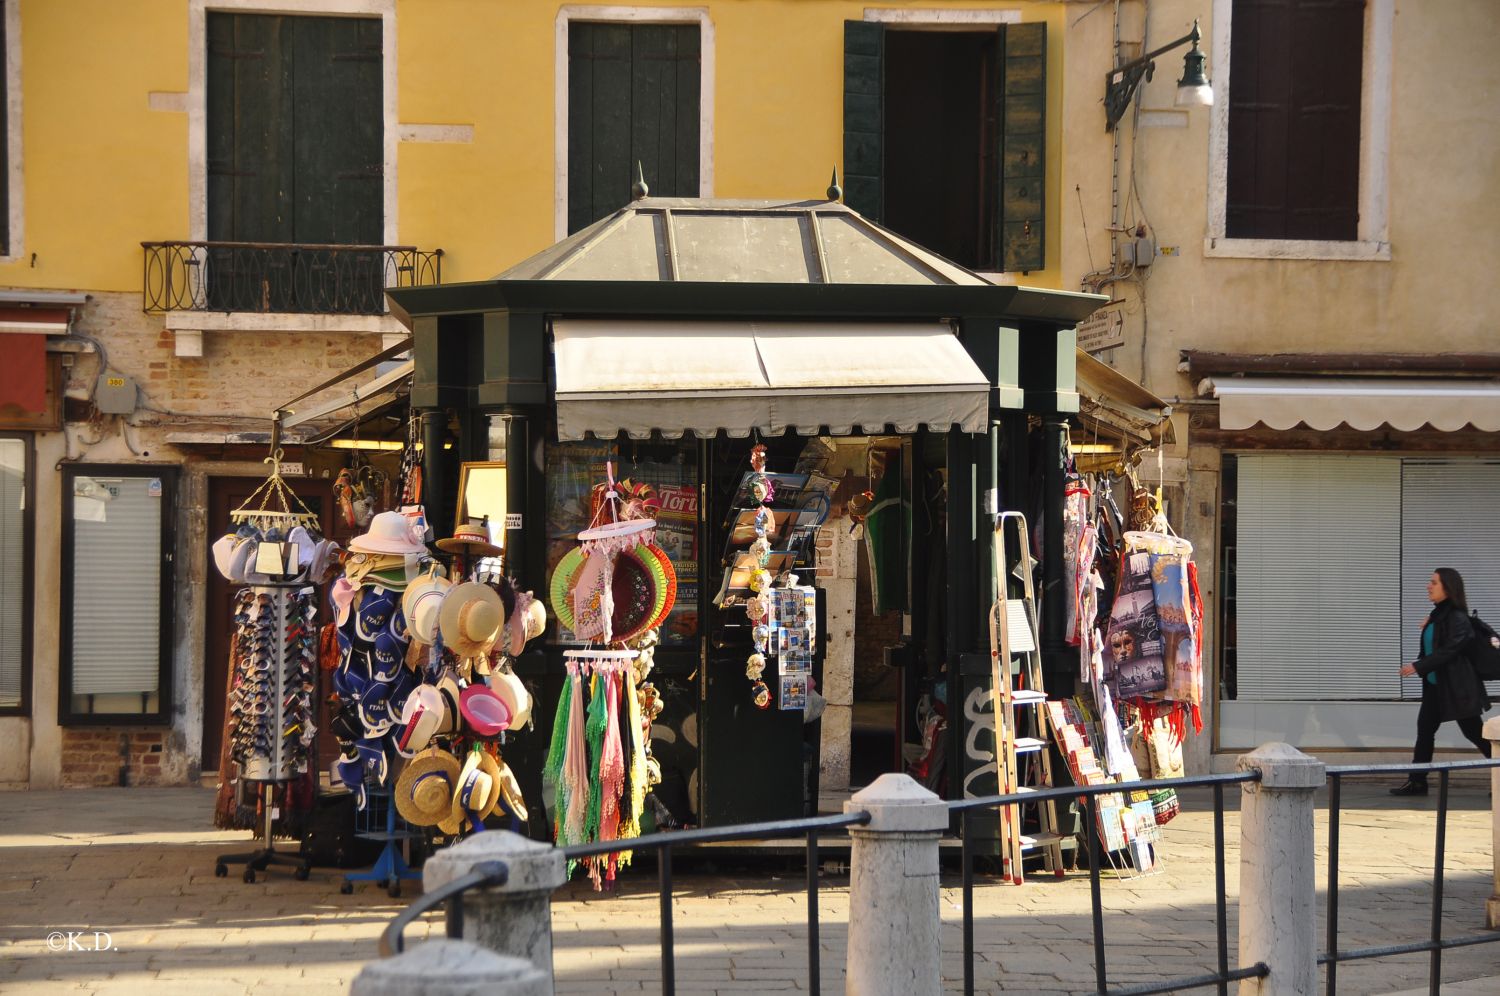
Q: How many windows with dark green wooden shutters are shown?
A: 3